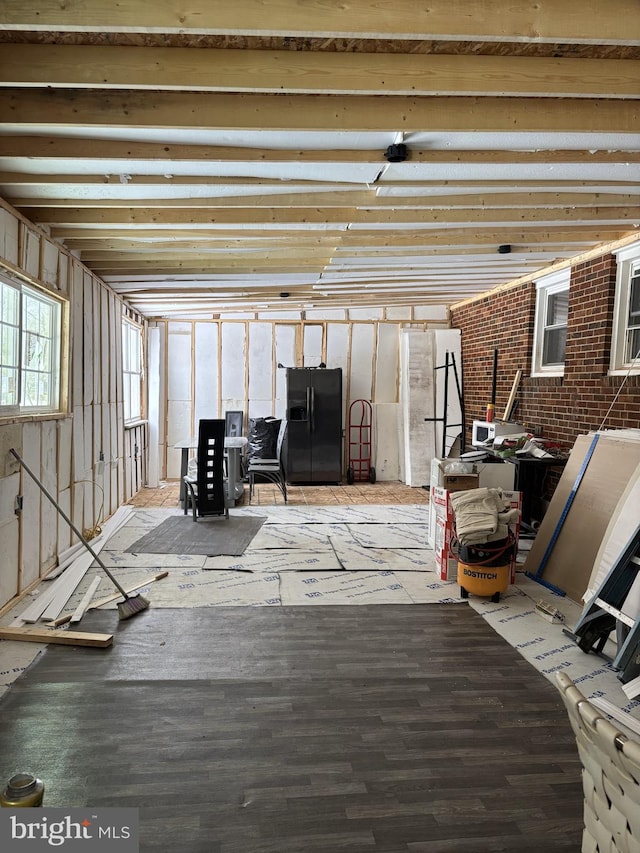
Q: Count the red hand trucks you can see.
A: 1